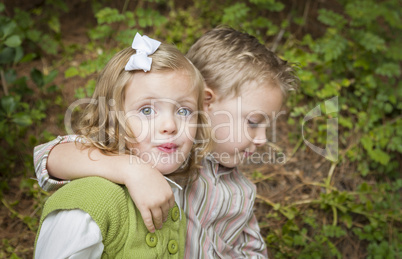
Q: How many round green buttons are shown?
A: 3